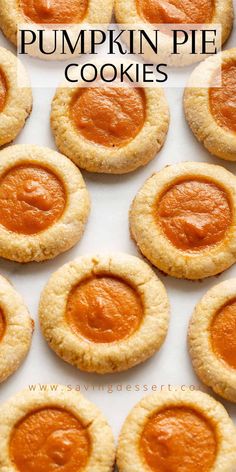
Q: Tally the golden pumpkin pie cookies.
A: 12